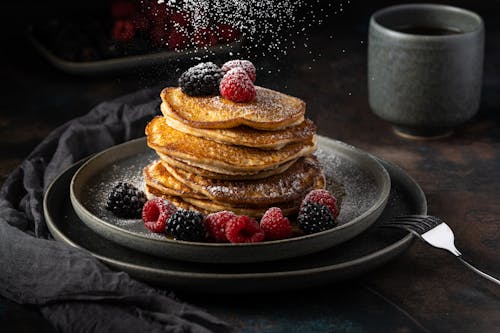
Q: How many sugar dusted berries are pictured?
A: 11